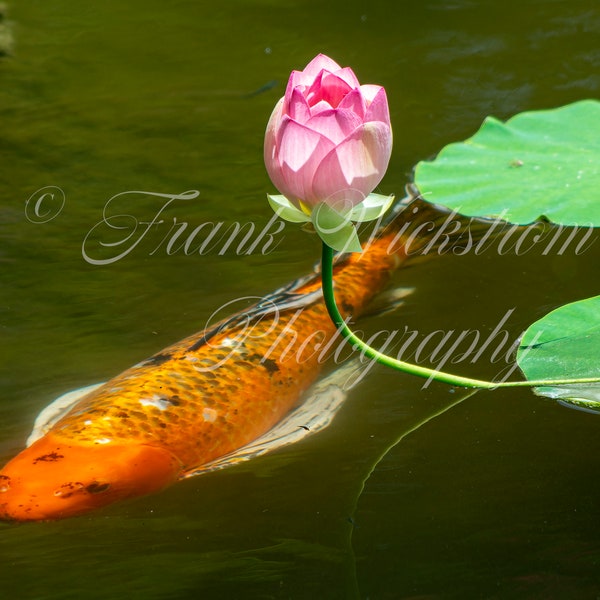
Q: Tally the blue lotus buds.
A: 0